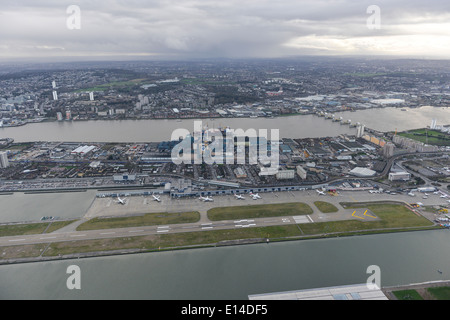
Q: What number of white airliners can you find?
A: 6